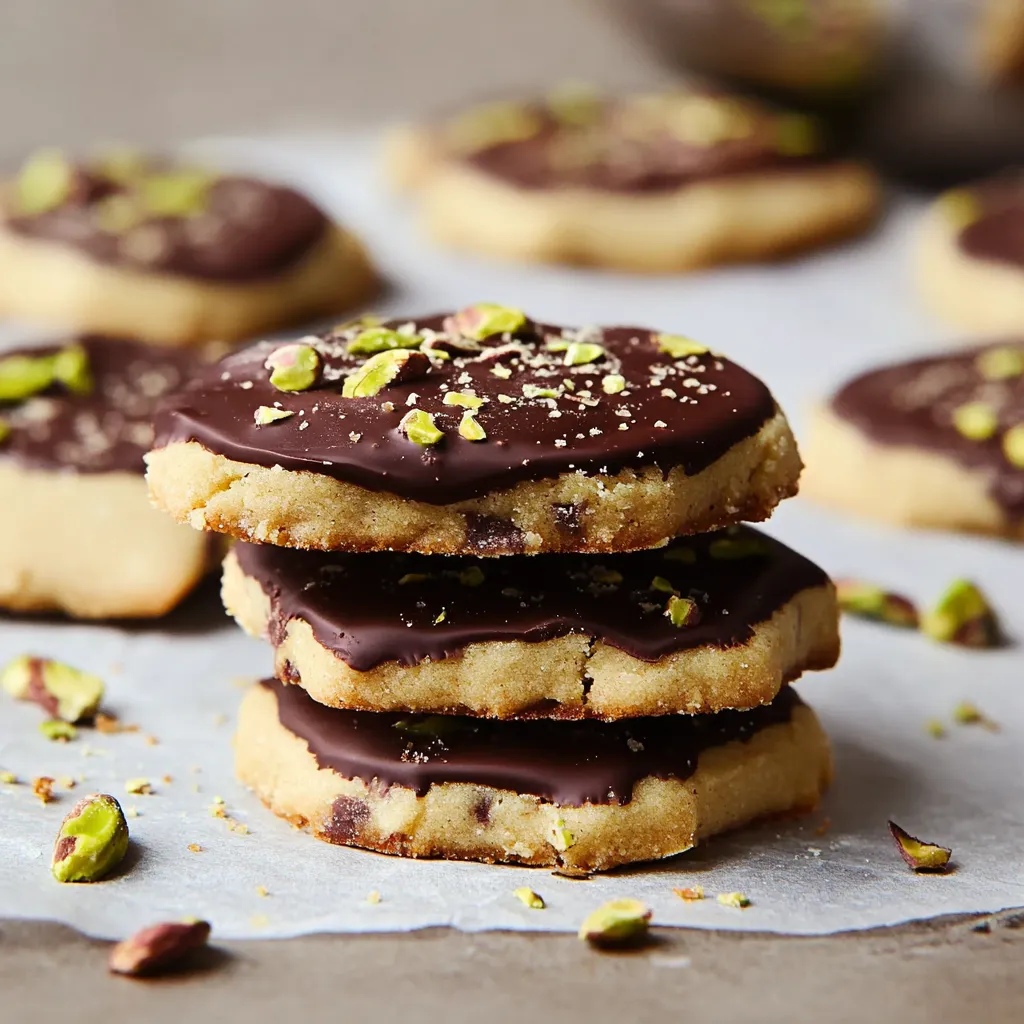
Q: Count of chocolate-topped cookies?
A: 8